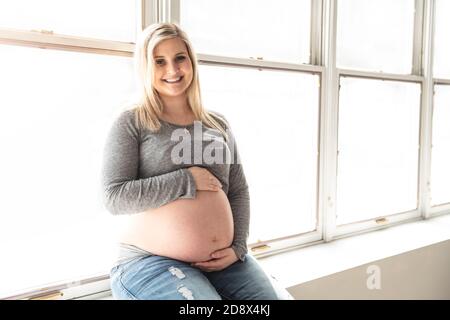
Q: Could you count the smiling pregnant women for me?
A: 1